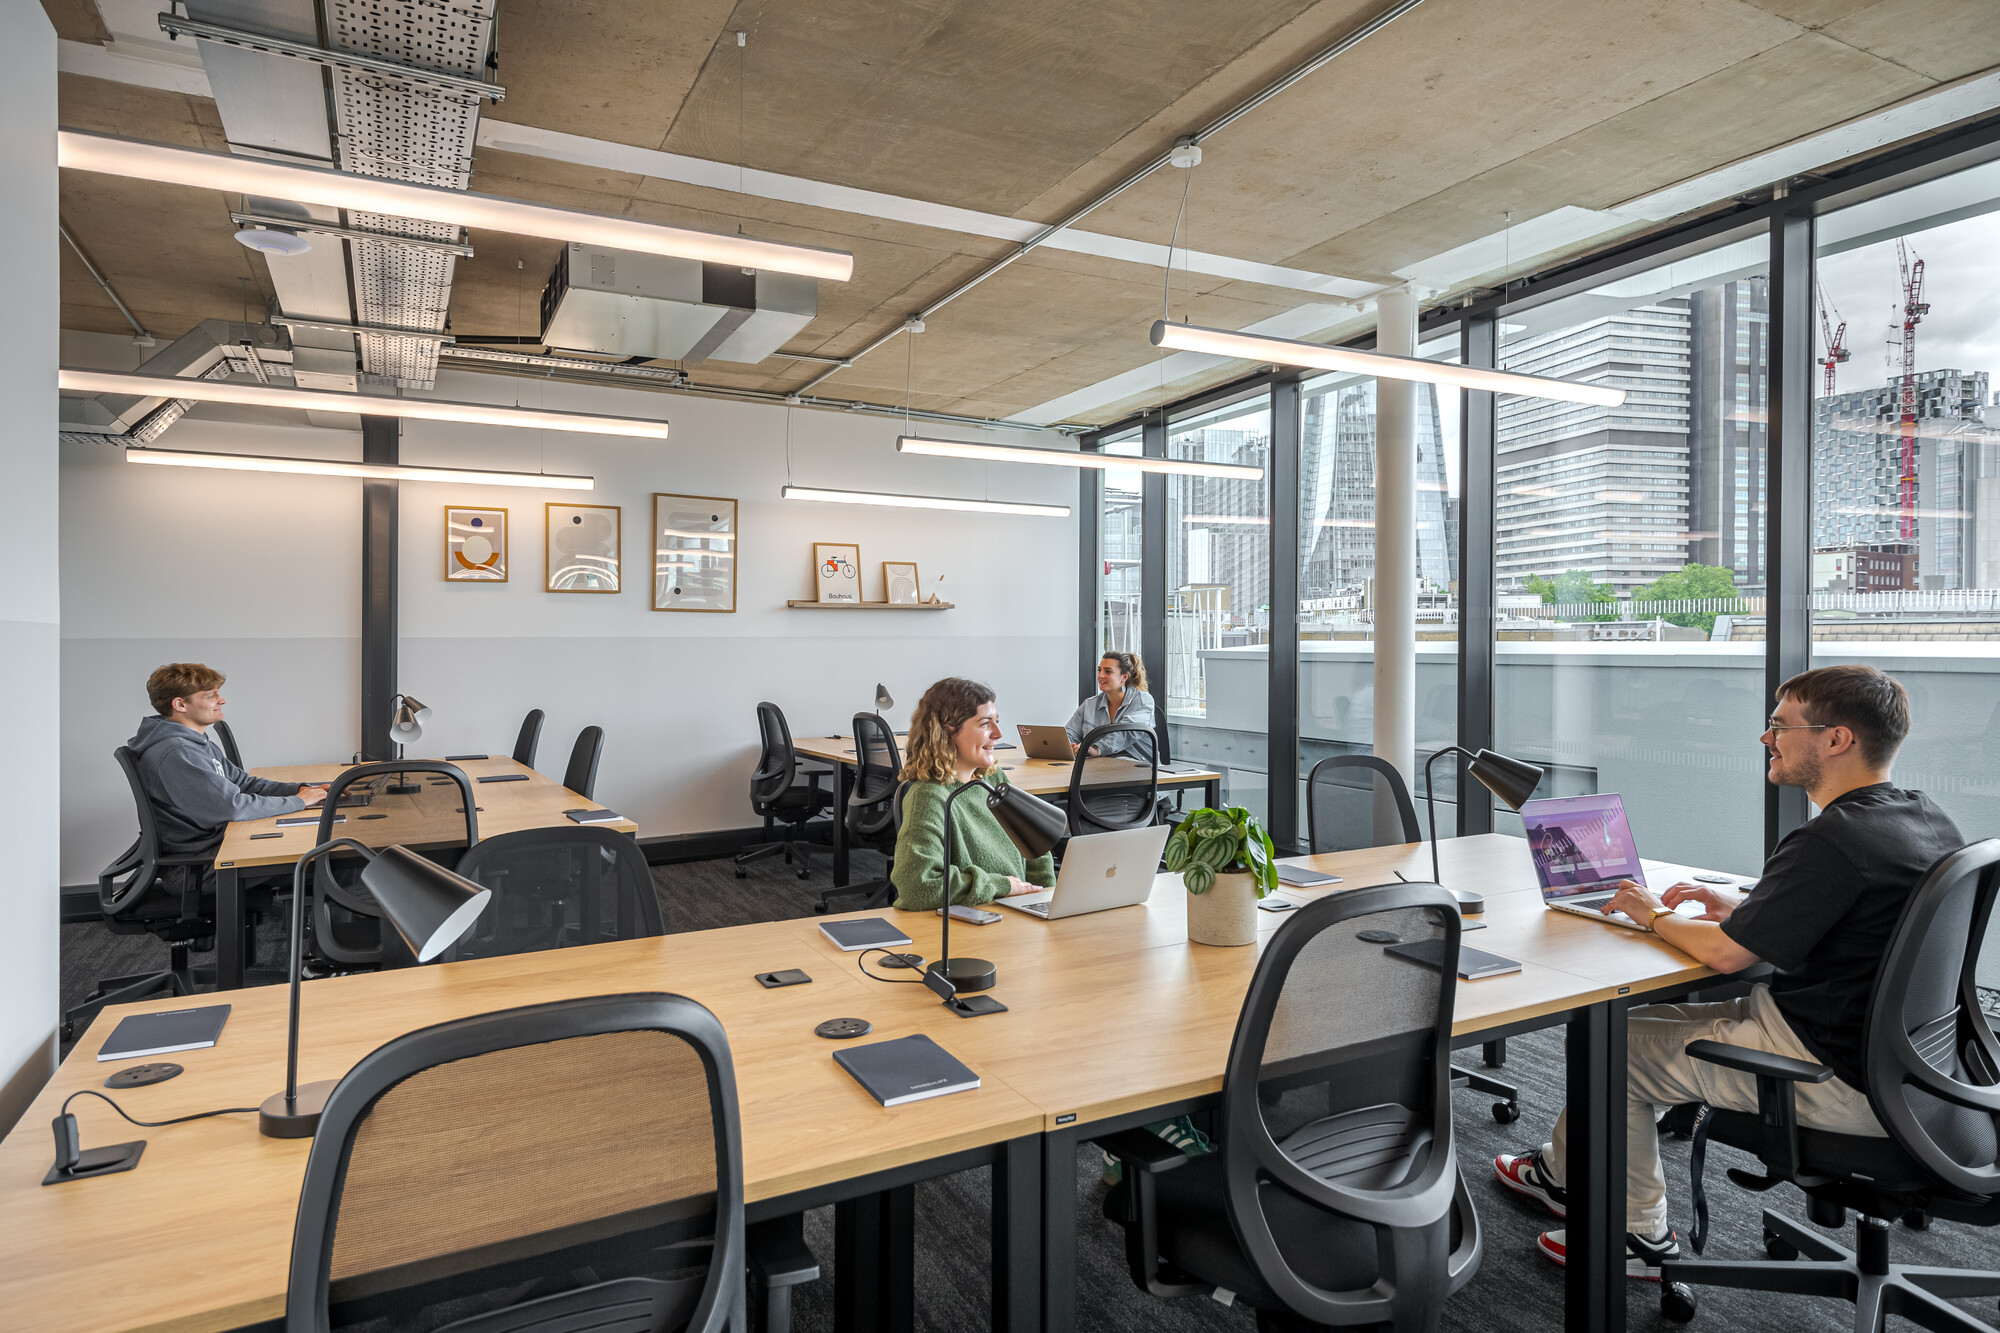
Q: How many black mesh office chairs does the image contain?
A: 15